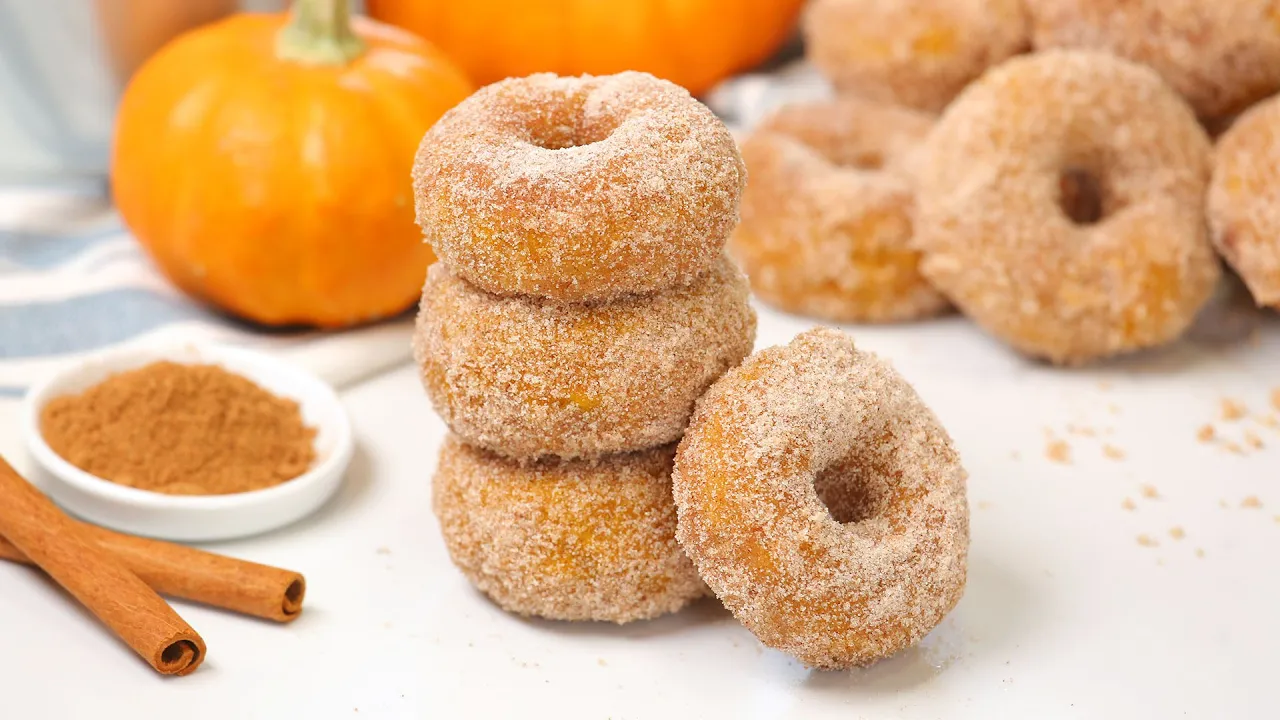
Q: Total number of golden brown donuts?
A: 9